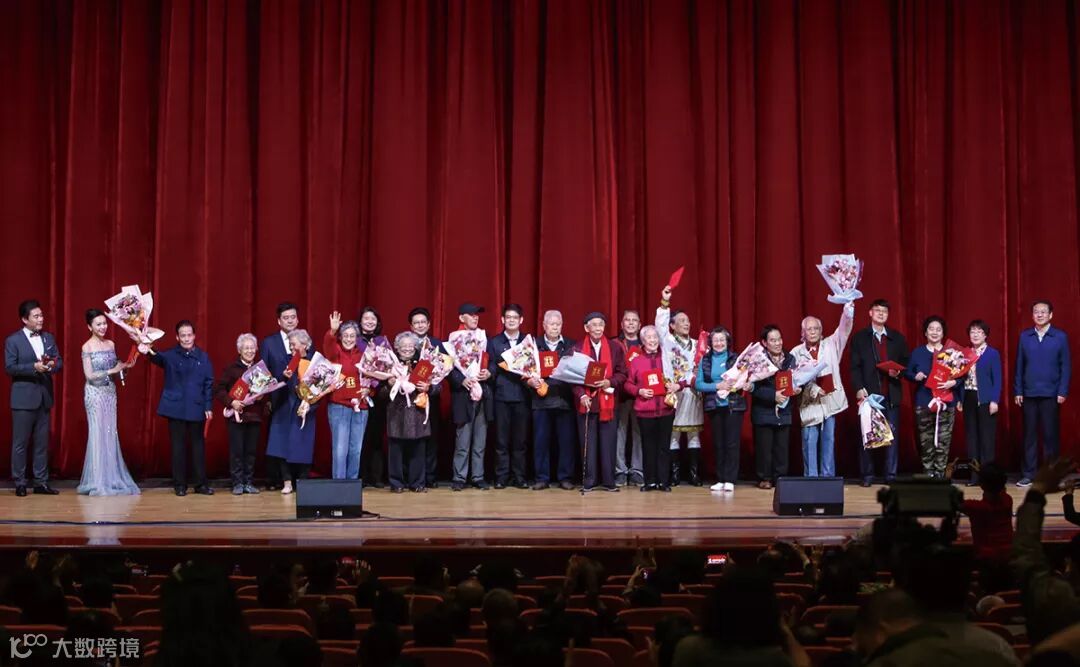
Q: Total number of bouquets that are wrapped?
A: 14